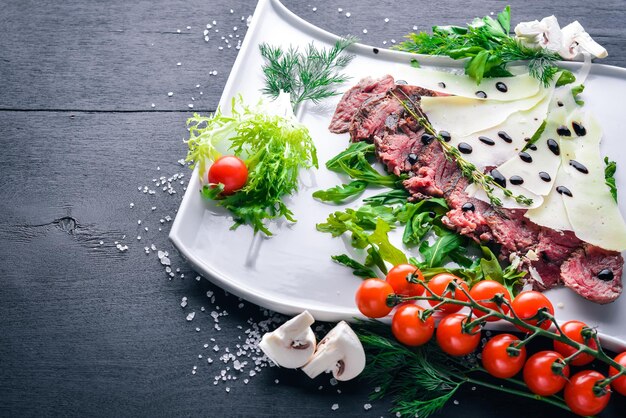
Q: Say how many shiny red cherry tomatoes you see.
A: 13